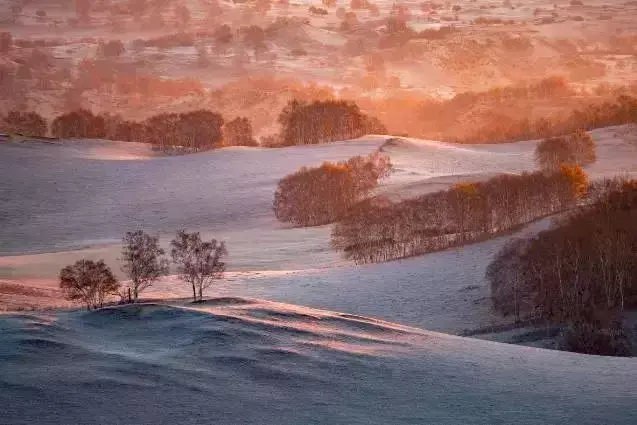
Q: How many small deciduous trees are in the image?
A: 3